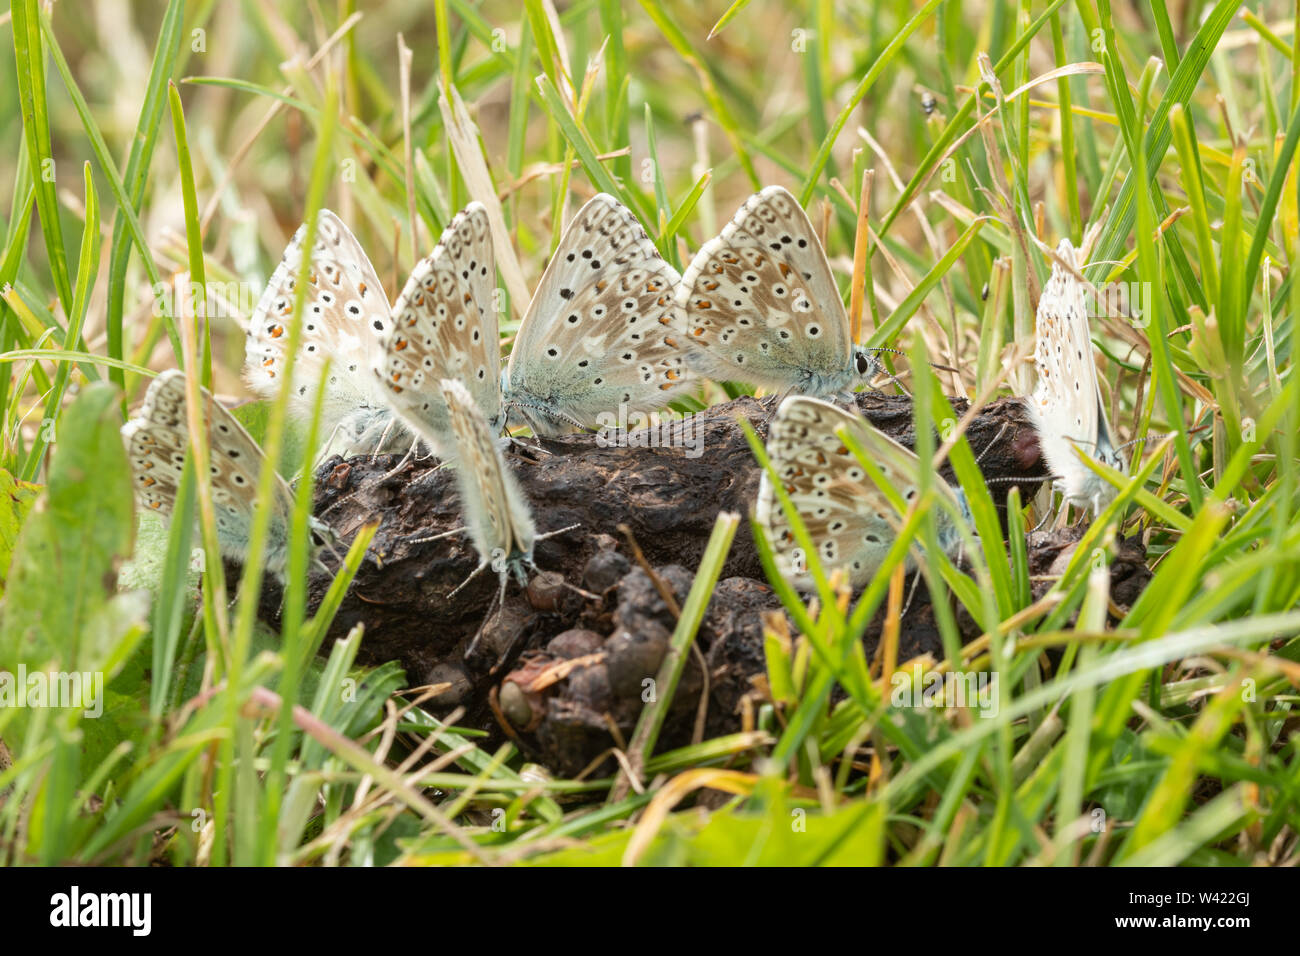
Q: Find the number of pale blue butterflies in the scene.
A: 8